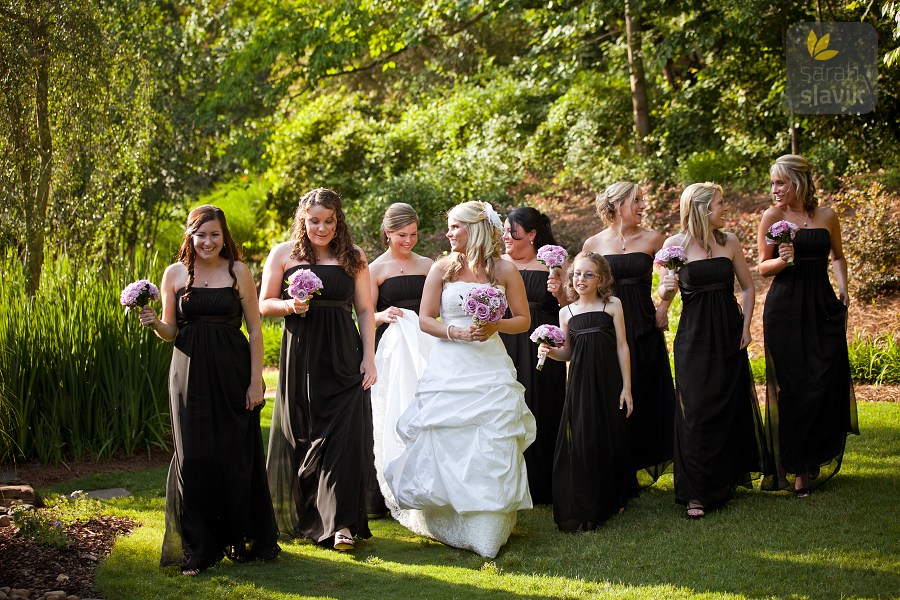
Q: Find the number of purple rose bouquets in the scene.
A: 7